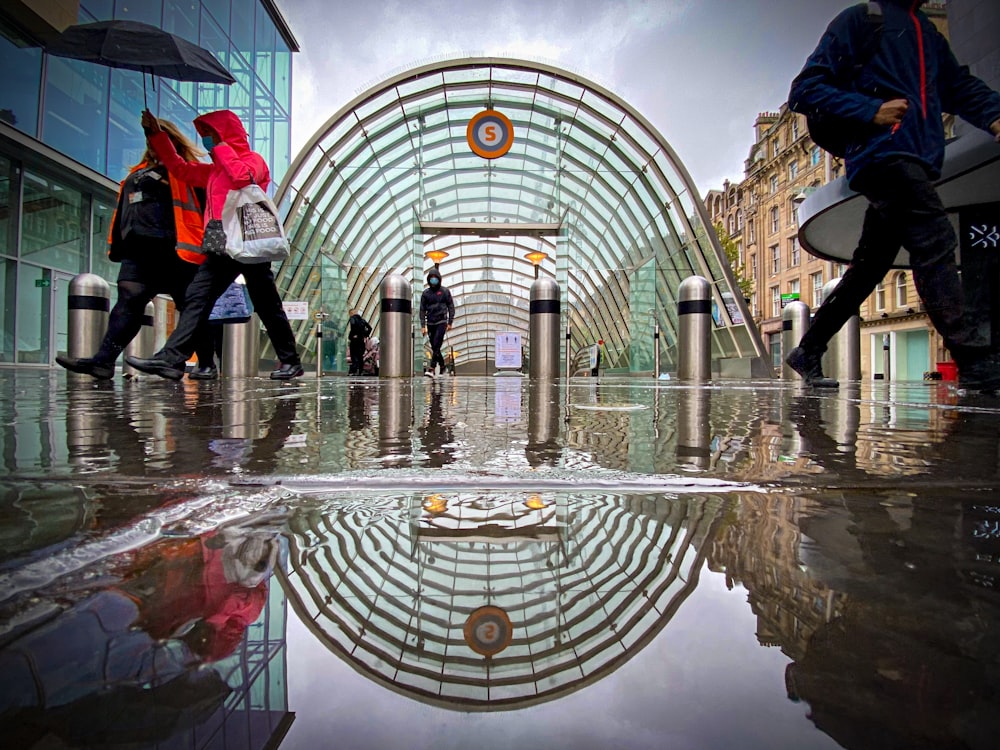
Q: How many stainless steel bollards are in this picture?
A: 8